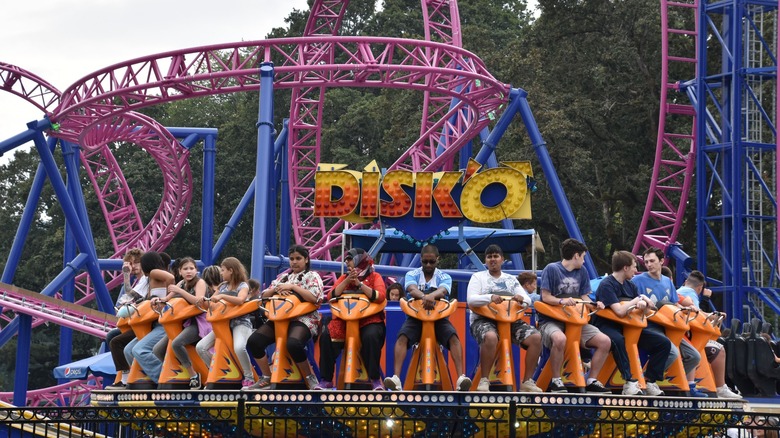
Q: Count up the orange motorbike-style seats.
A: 12